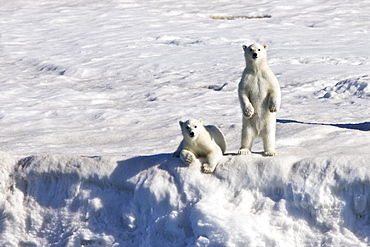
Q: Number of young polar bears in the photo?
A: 2